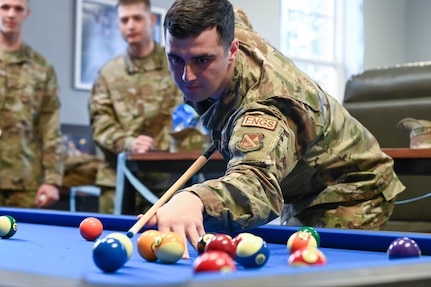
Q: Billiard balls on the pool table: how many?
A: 15